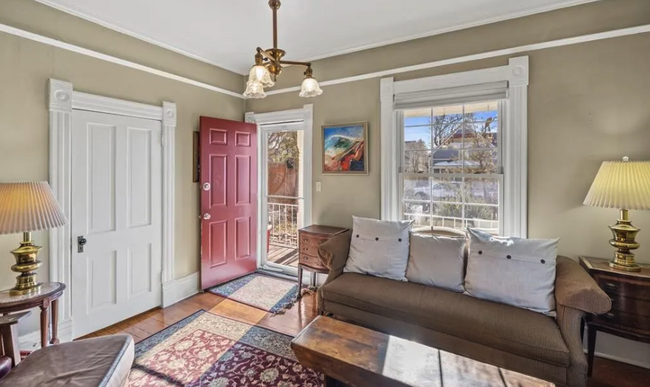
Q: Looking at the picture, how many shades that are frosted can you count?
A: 3